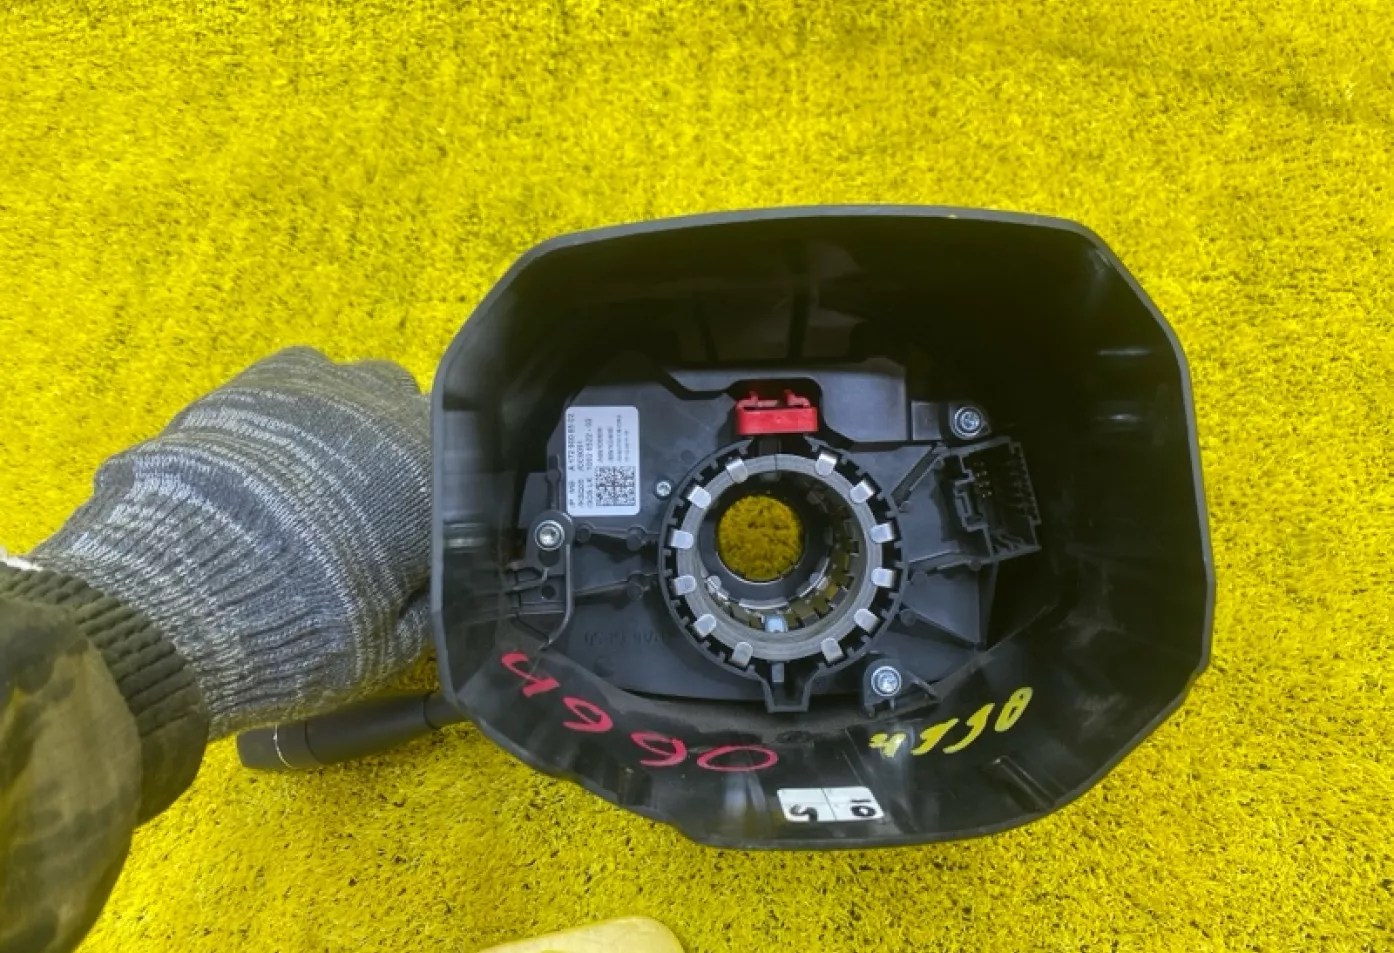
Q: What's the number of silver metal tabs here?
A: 12